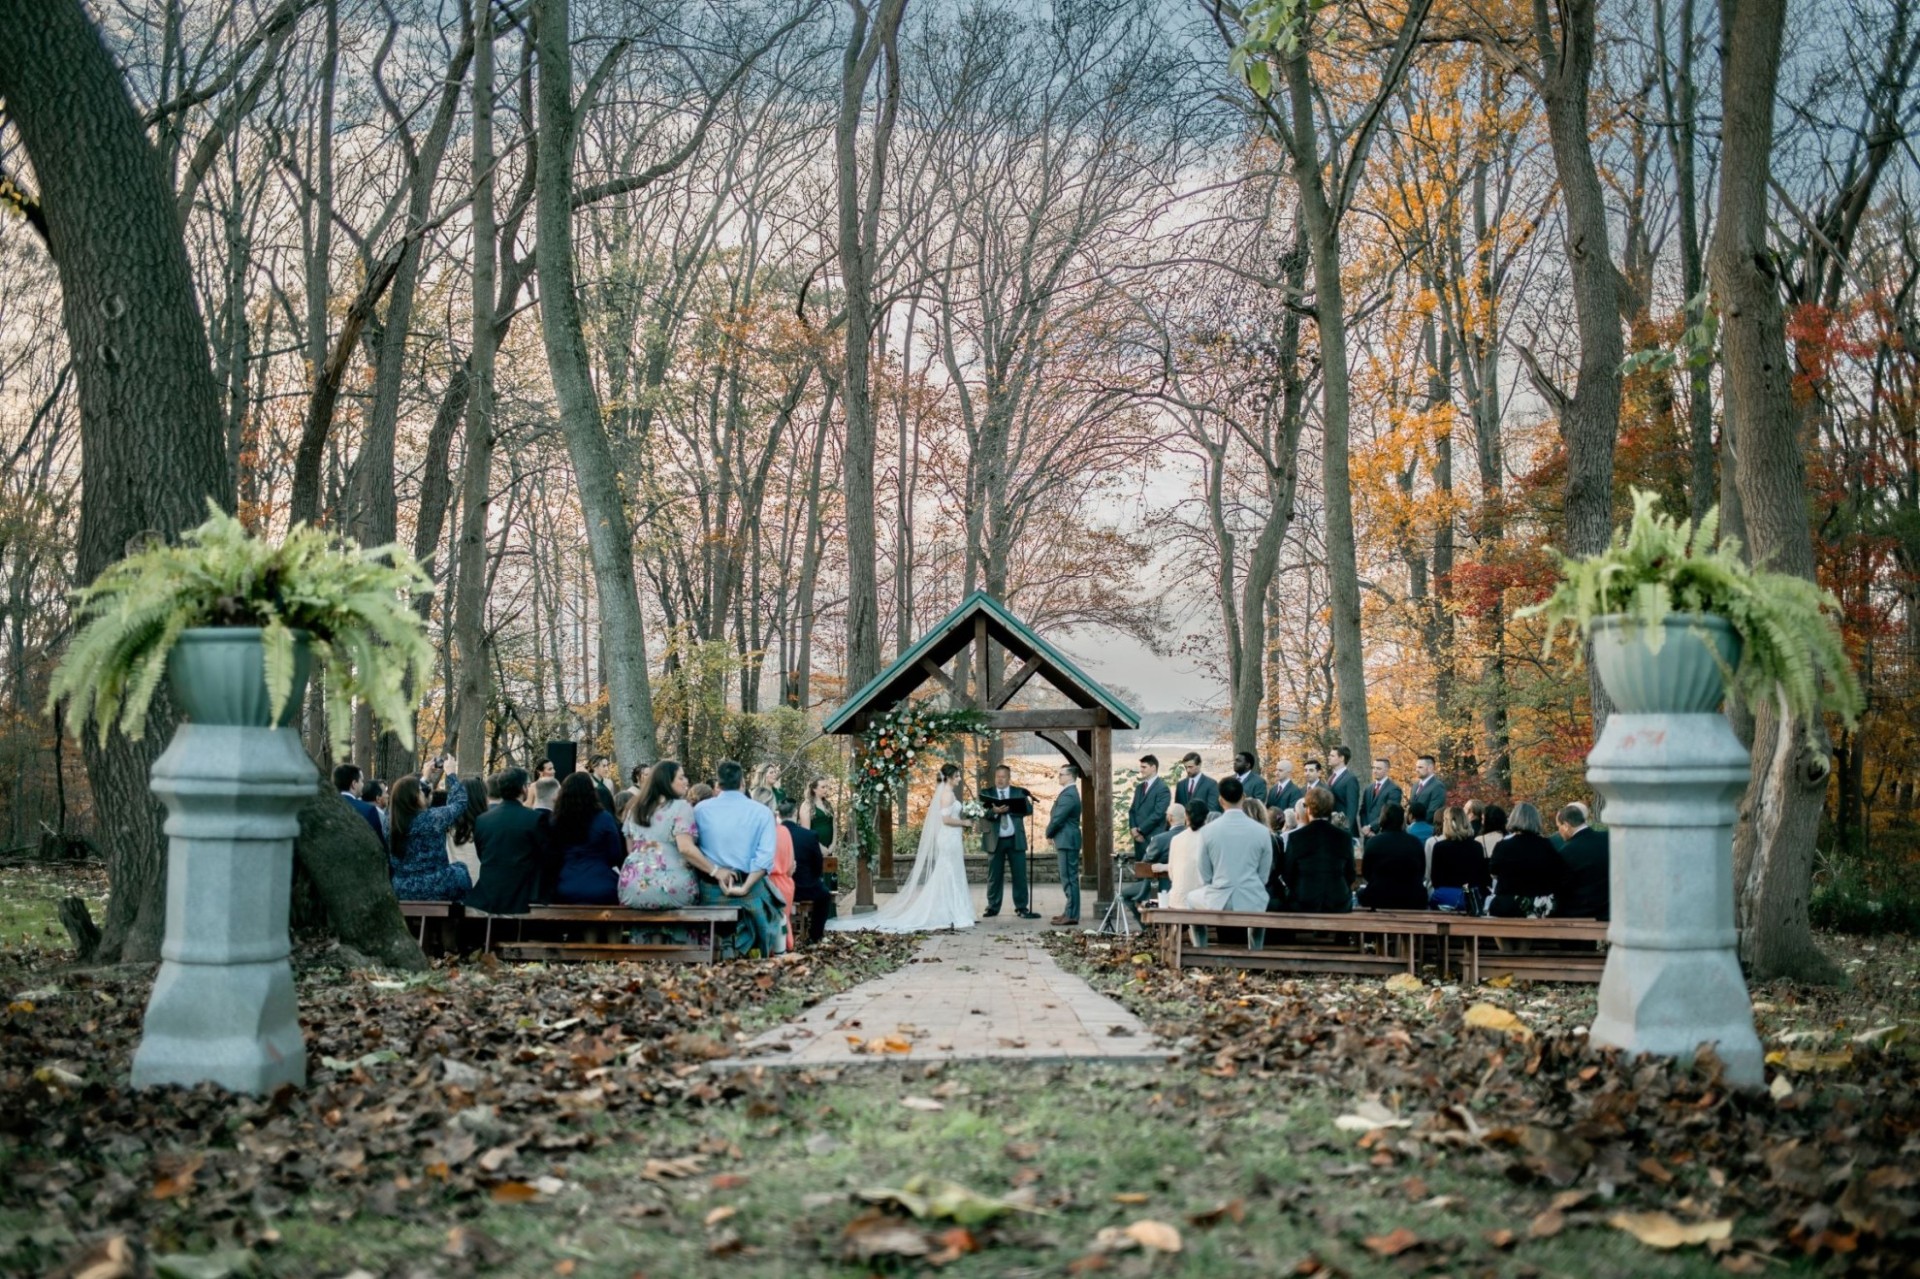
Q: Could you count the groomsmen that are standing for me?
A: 8